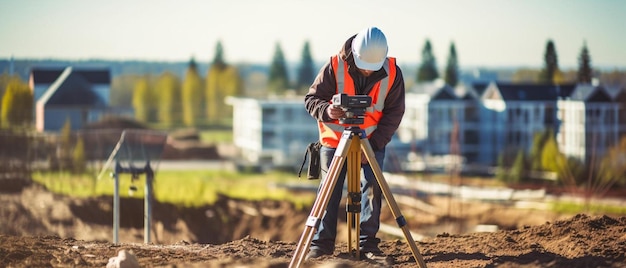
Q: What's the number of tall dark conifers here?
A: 8